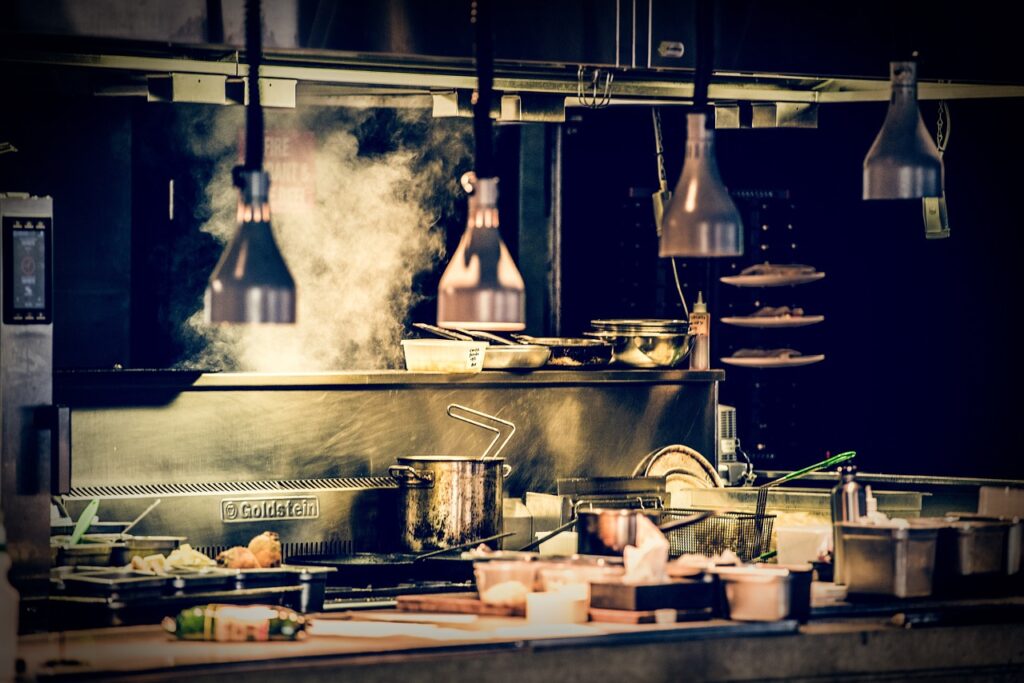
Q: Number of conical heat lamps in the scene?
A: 4